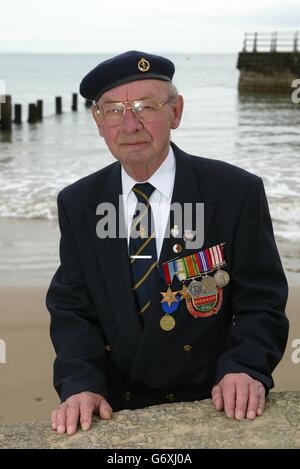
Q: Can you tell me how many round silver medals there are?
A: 3